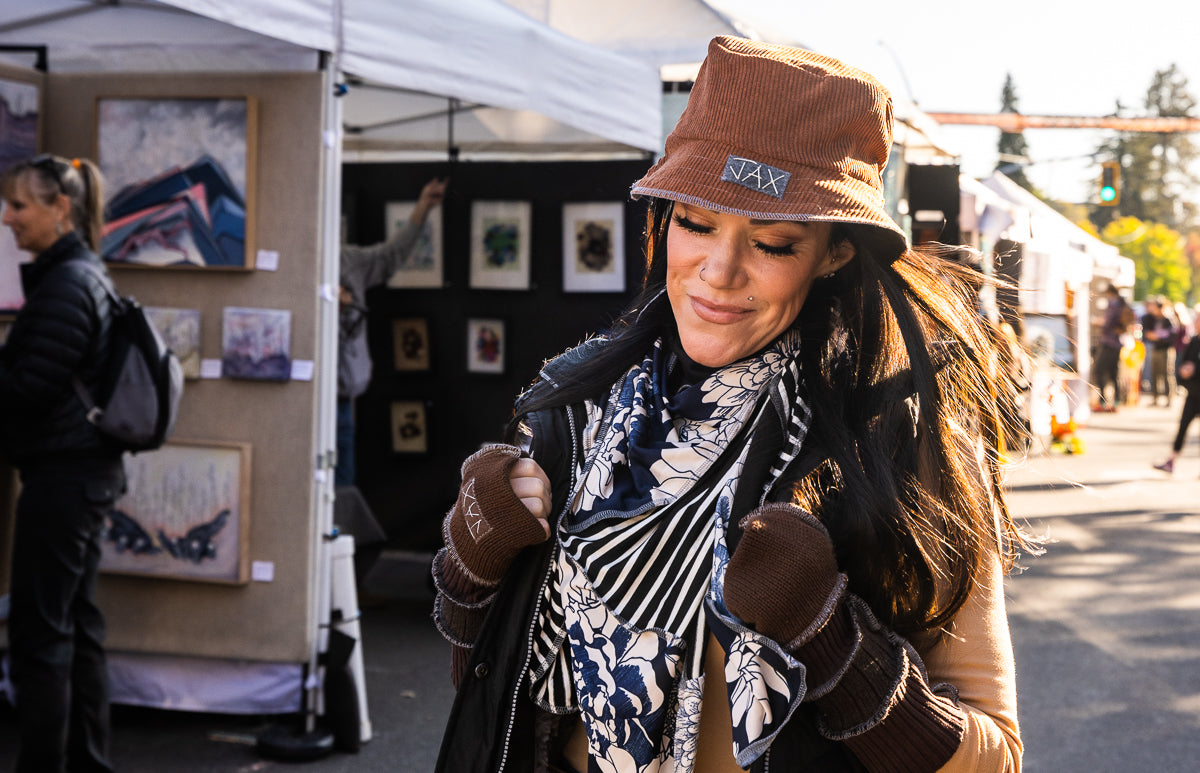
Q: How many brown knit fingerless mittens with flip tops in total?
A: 2